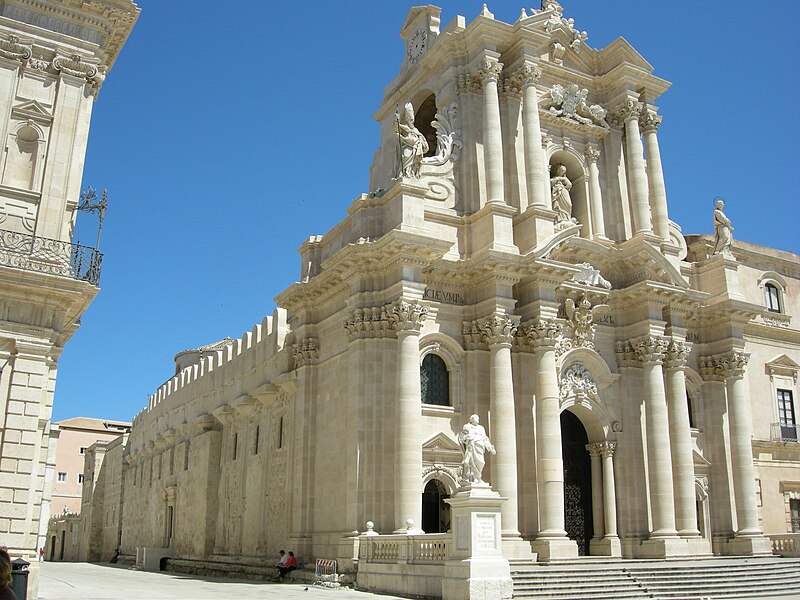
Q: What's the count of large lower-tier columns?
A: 6